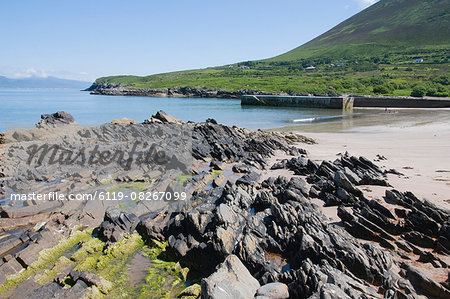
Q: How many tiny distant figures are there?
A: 3